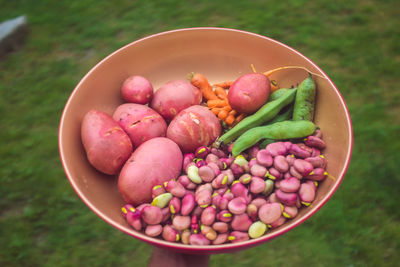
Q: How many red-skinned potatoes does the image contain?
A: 7